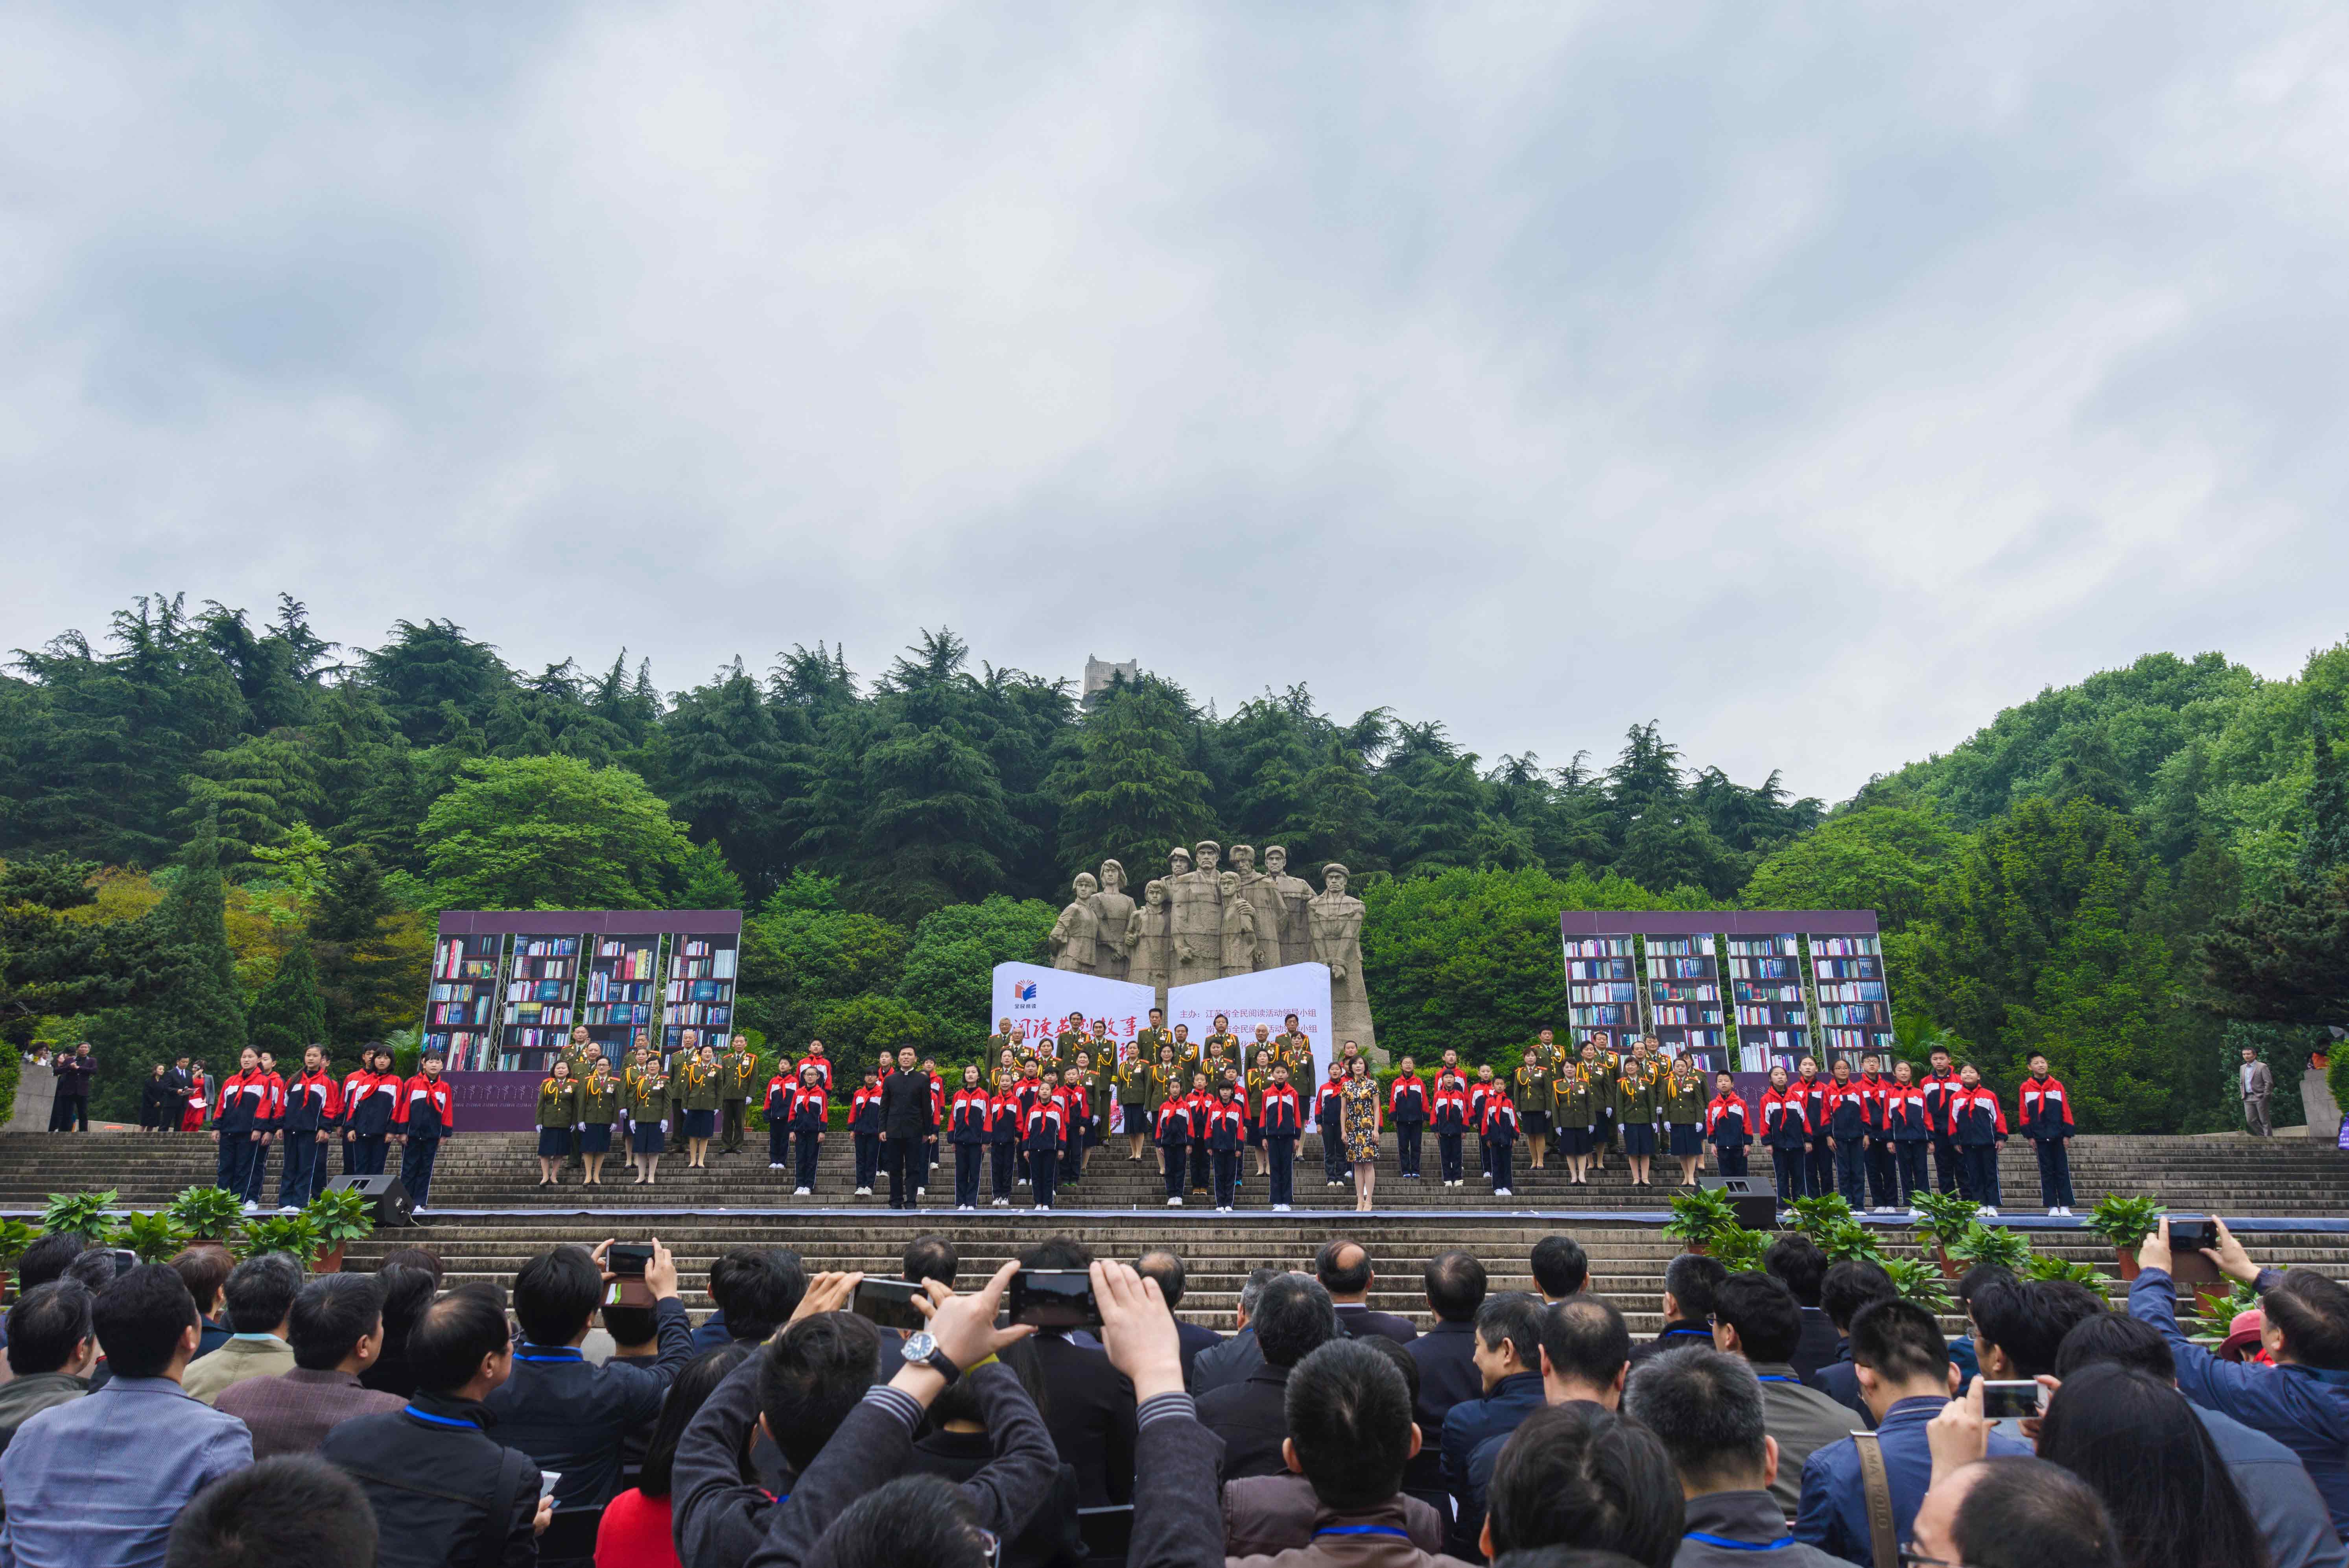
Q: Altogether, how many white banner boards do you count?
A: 2